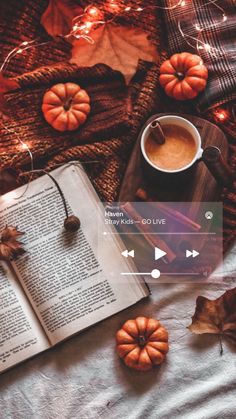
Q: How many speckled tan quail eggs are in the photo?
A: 0